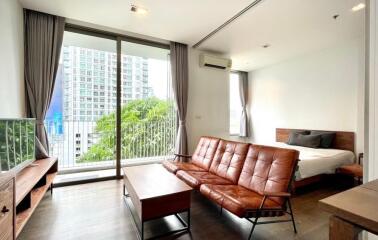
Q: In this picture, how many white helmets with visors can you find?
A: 0